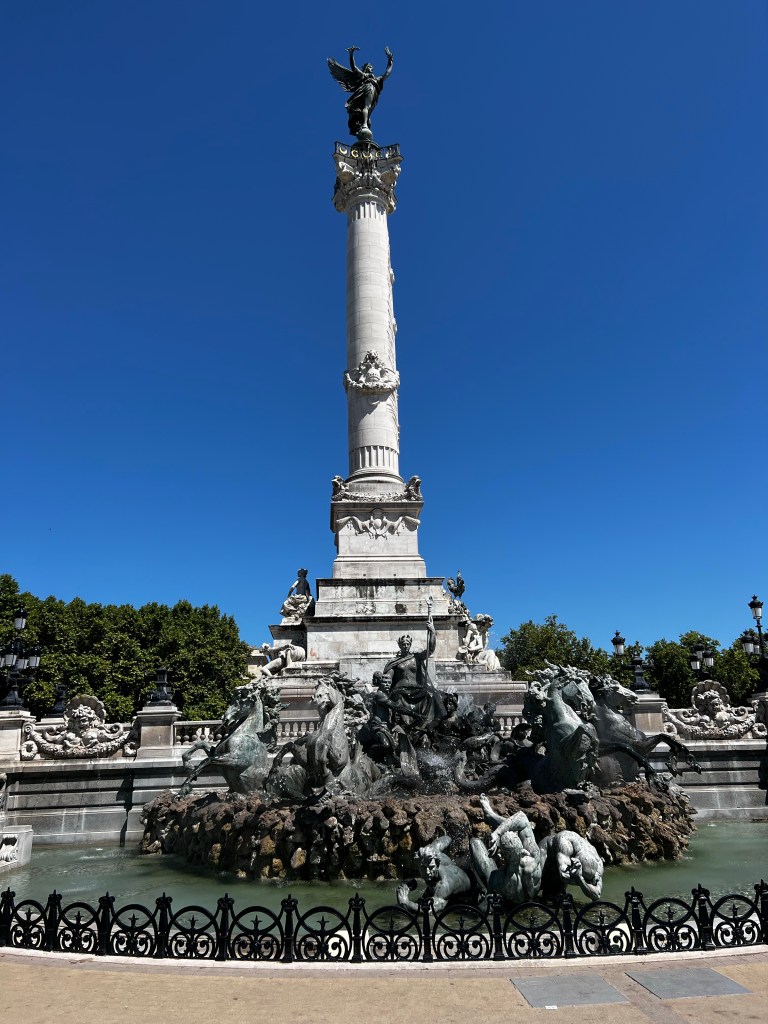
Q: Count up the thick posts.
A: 13